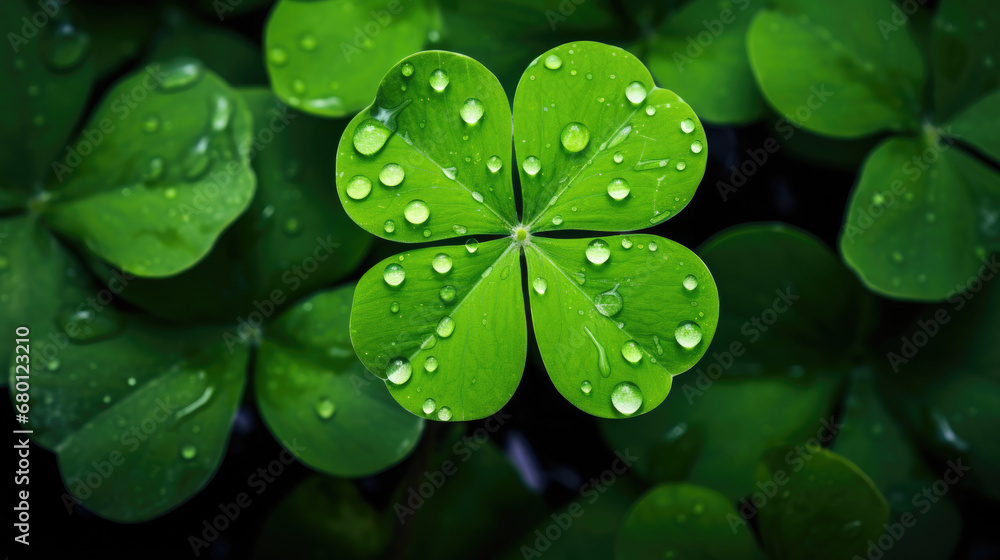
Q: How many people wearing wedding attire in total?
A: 0